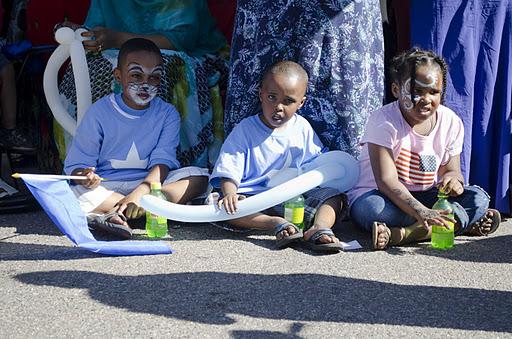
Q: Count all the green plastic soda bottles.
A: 3